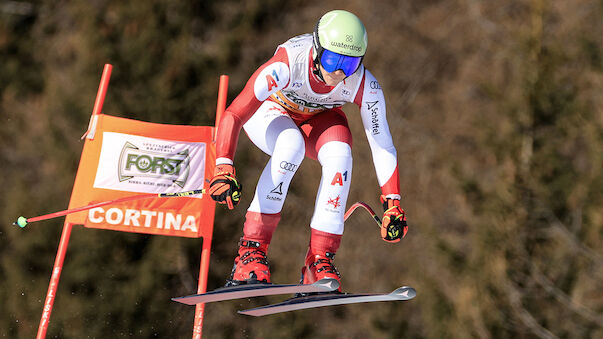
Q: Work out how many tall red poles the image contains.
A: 2